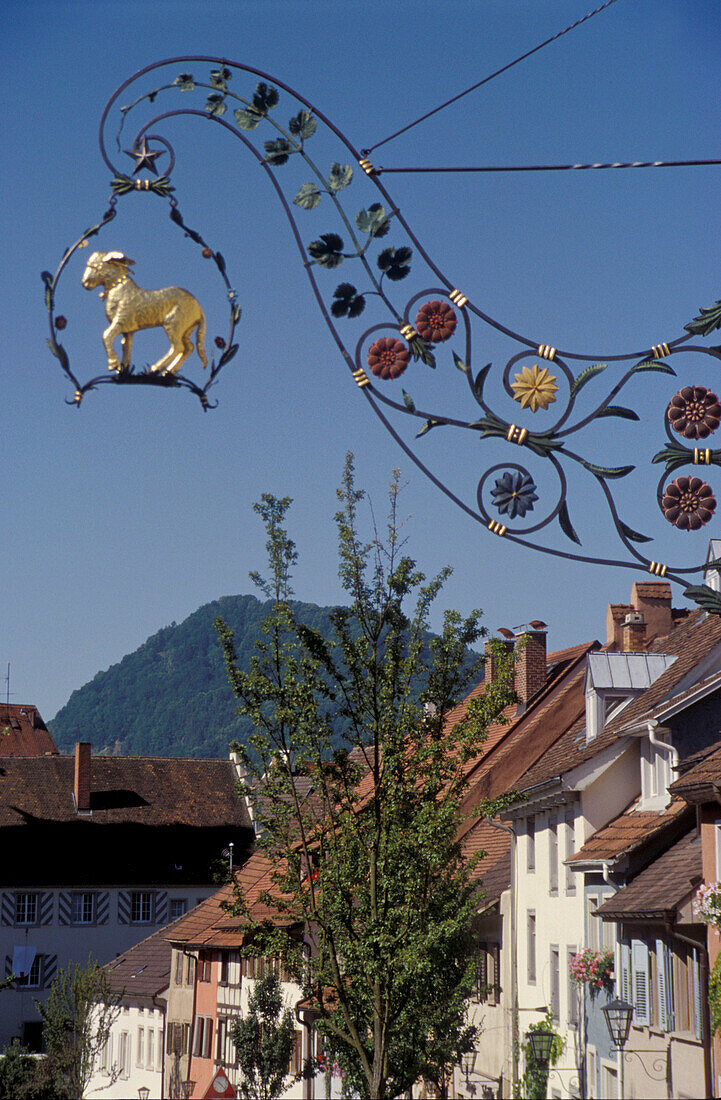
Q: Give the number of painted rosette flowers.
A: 6